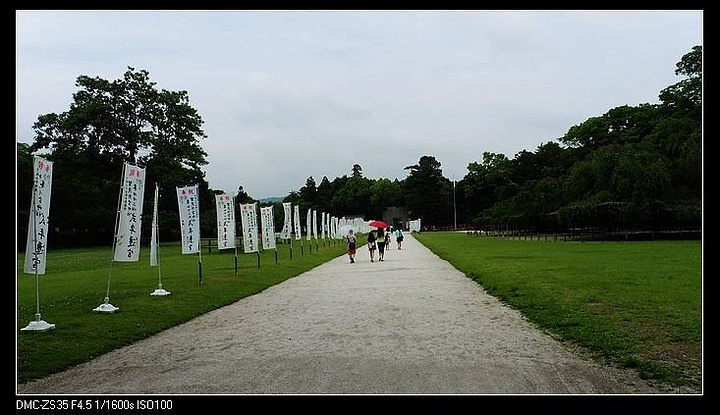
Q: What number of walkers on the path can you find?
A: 5